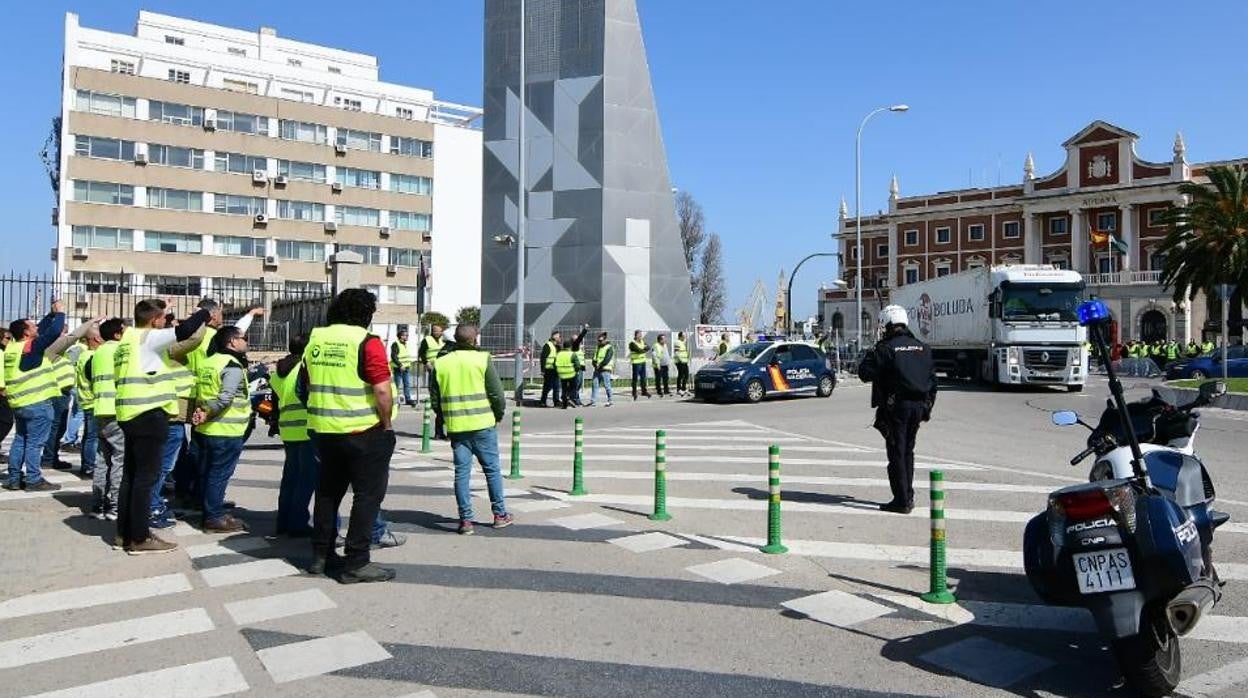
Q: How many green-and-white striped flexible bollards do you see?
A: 6